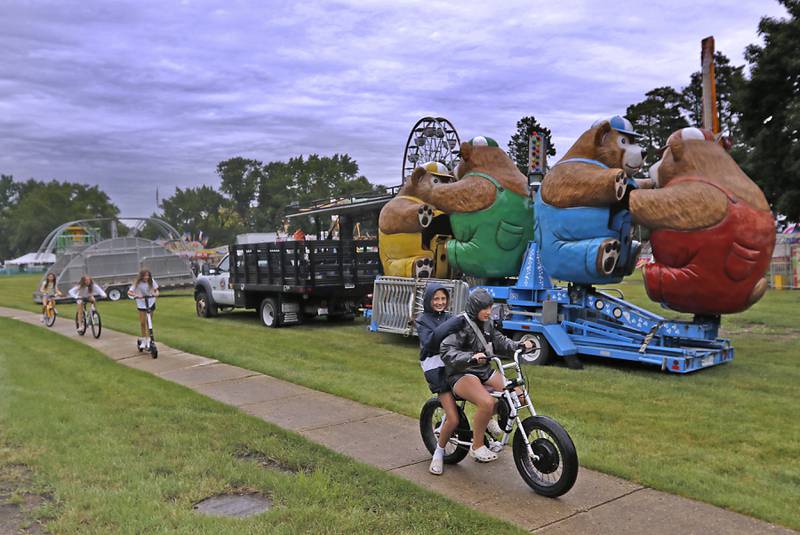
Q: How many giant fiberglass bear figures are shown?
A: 4